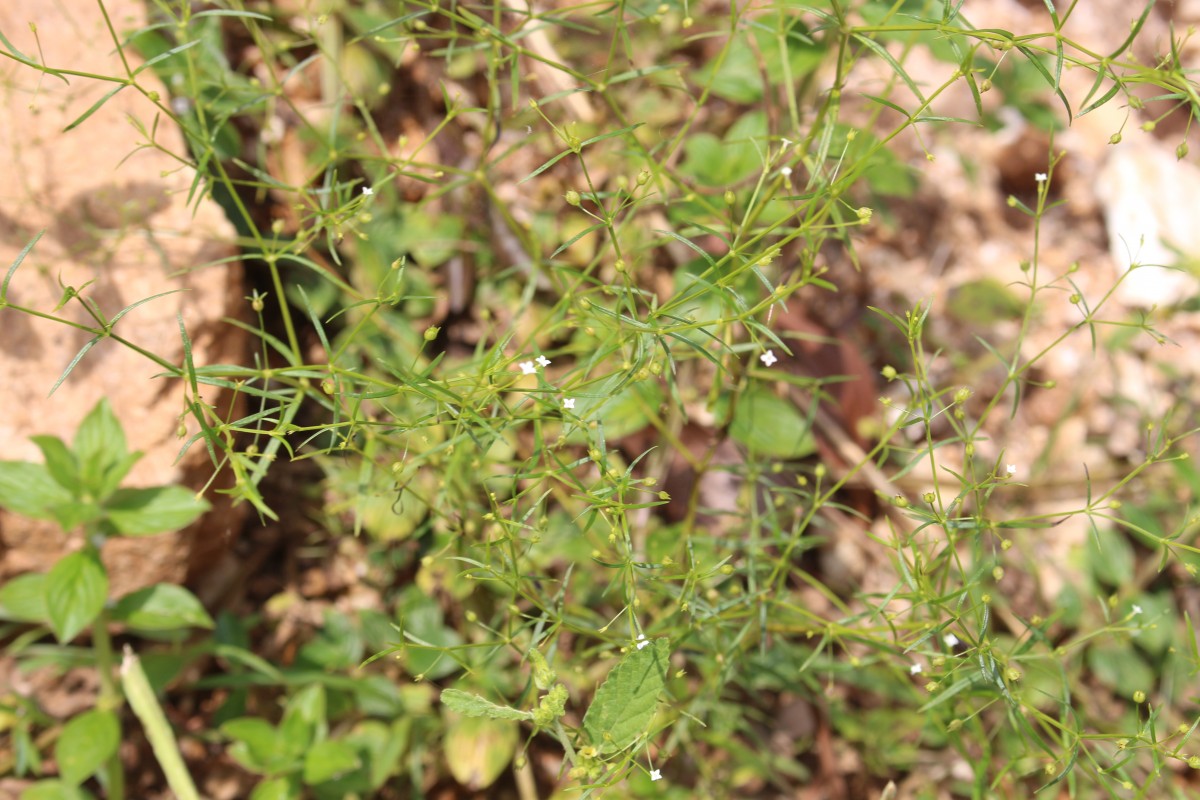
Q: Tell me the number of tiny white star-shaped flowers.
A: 14